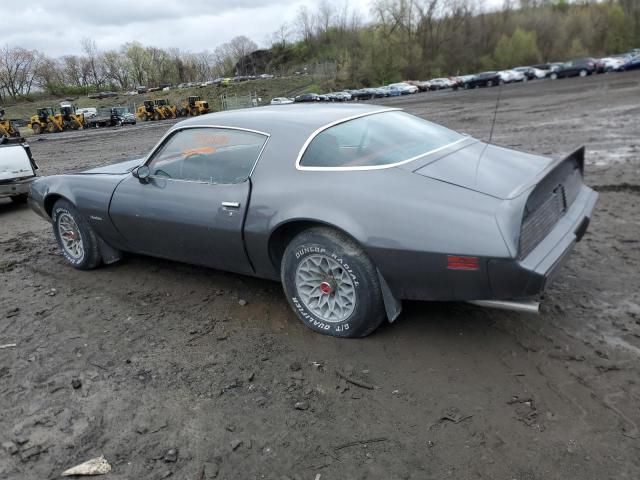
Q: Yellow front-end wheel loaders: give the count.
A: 6